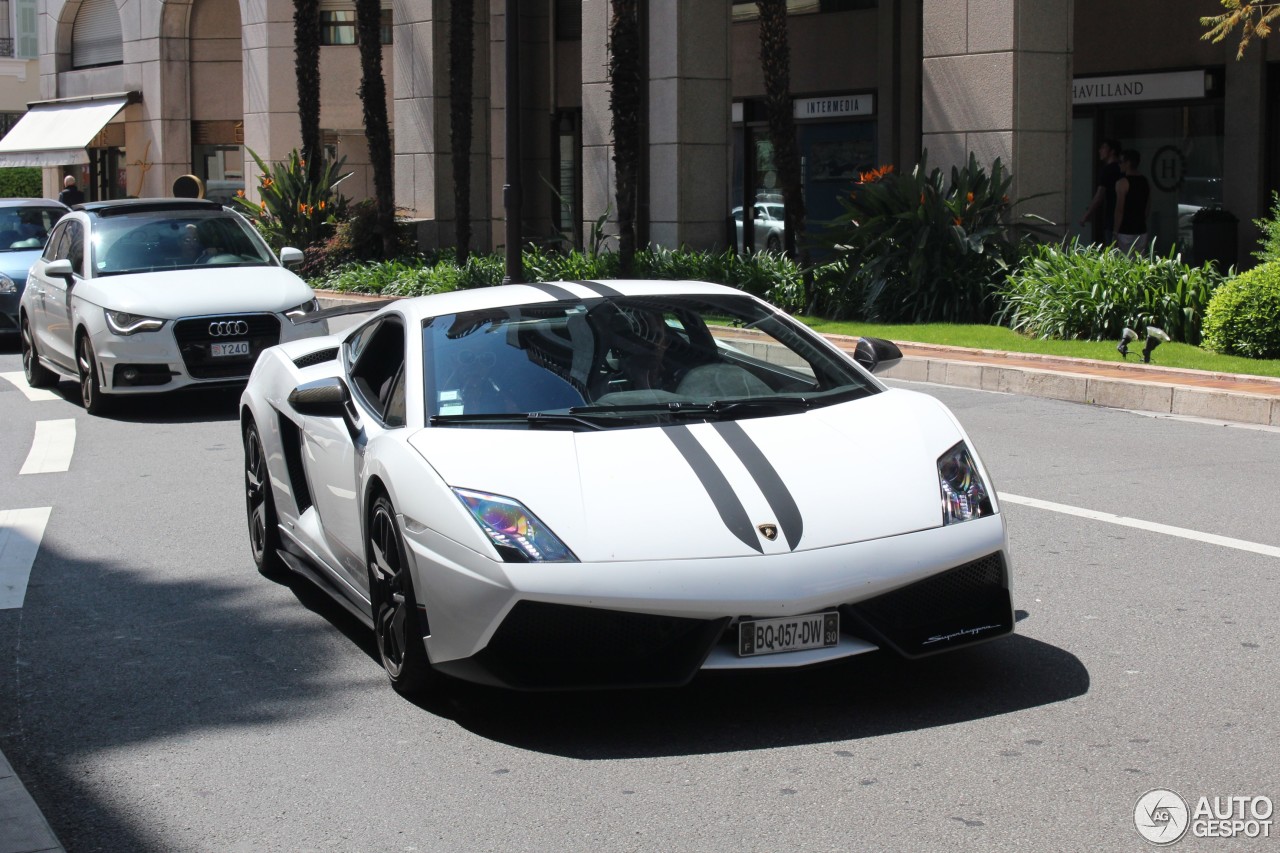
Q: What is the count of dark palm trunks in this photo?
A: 5